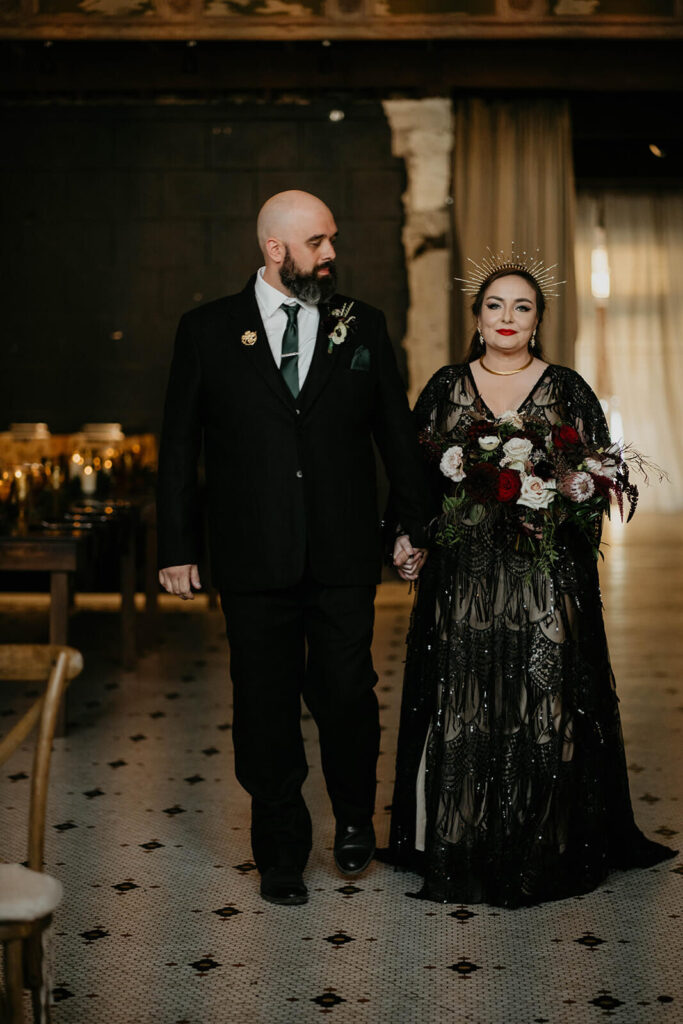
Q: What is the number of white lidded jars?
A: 2